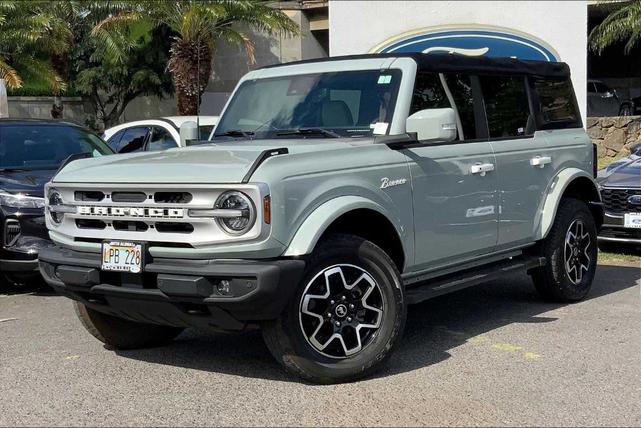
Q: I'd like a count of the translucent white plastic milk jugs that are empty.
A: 0